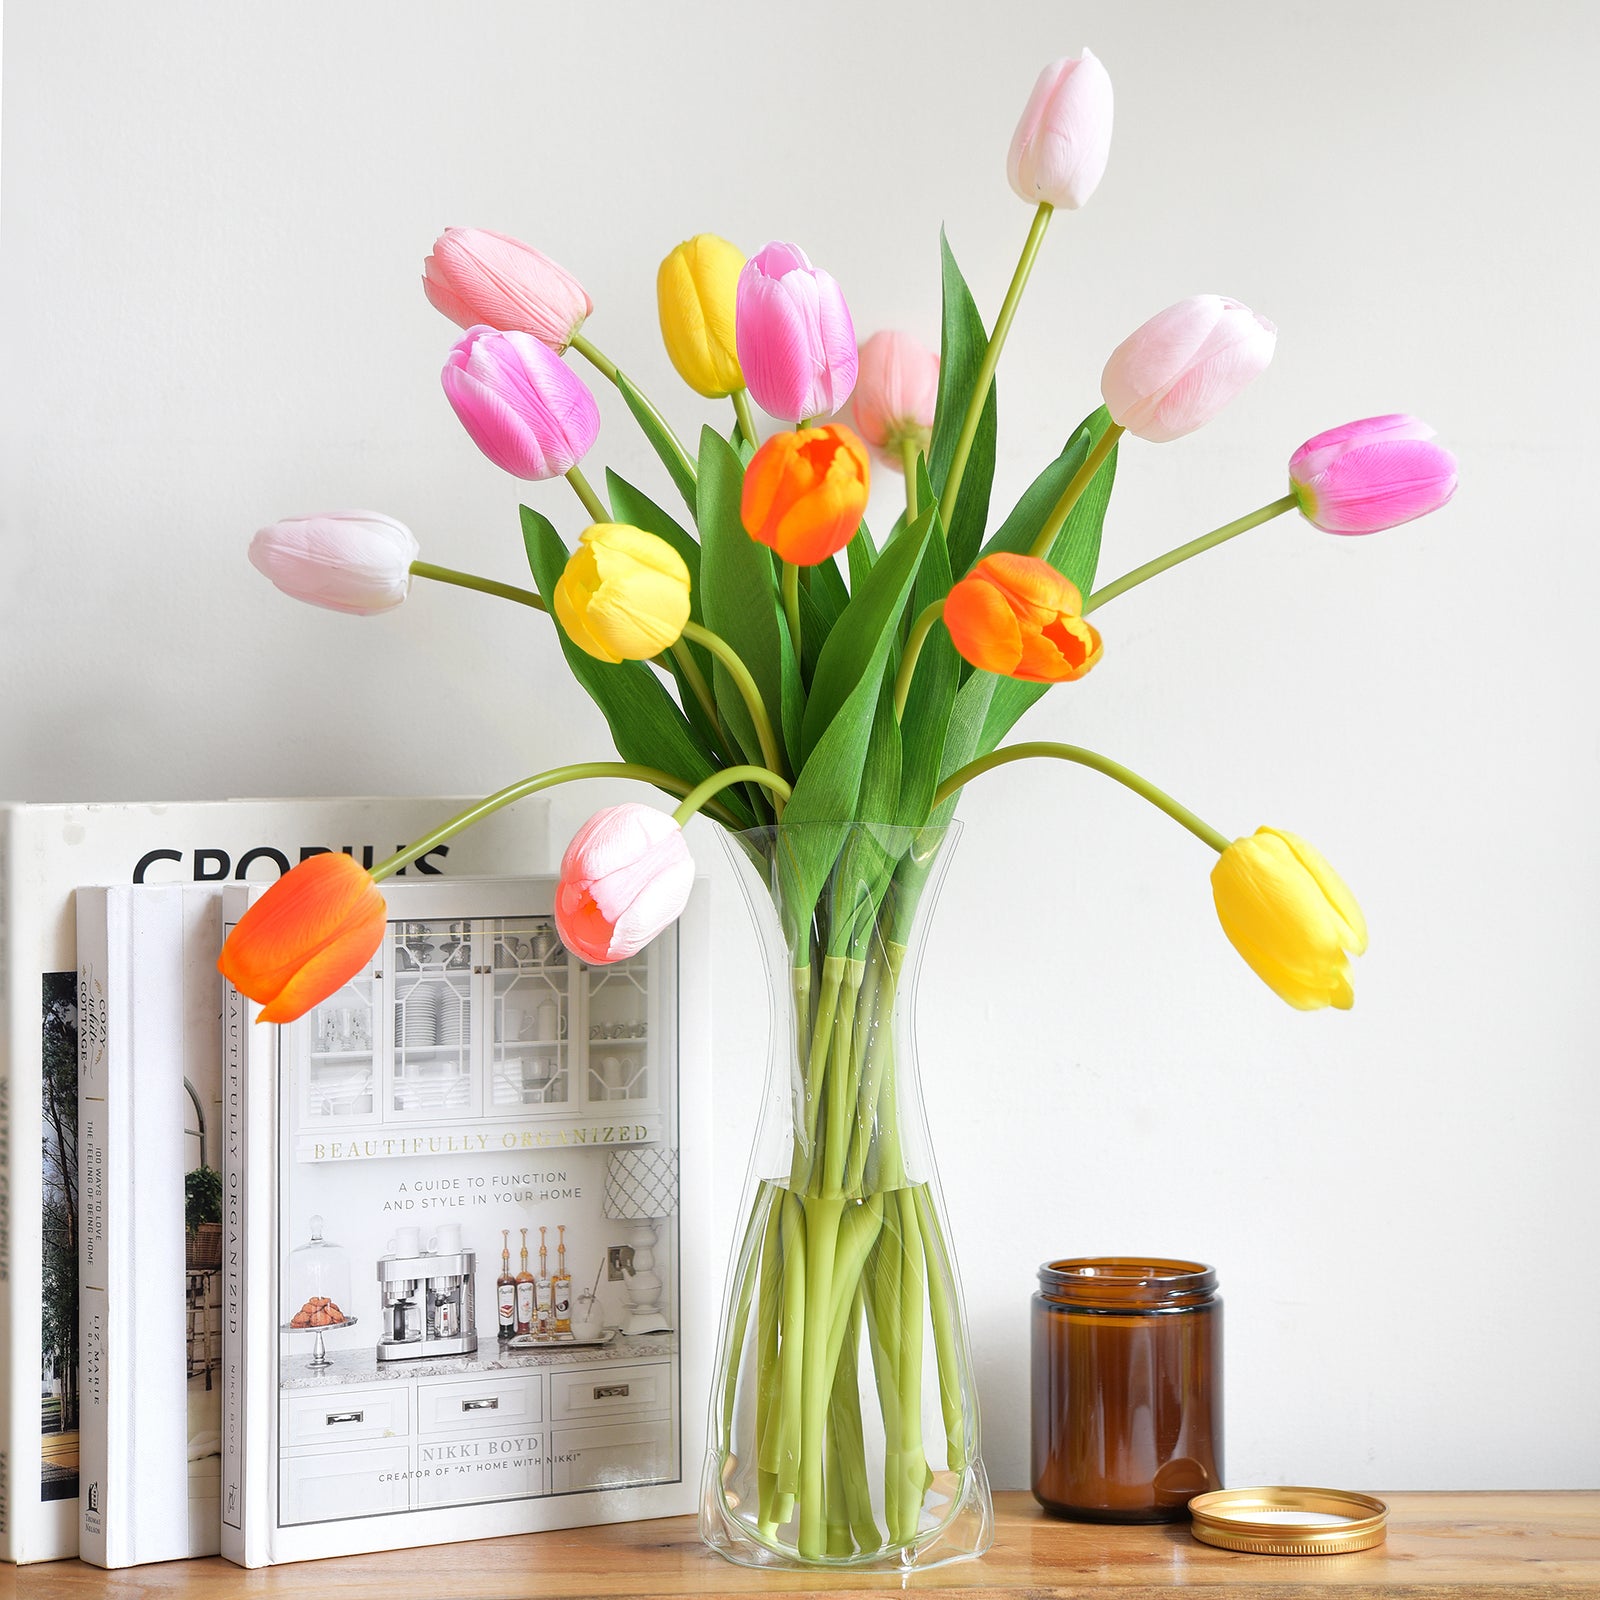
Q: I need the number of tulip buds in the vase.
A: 15